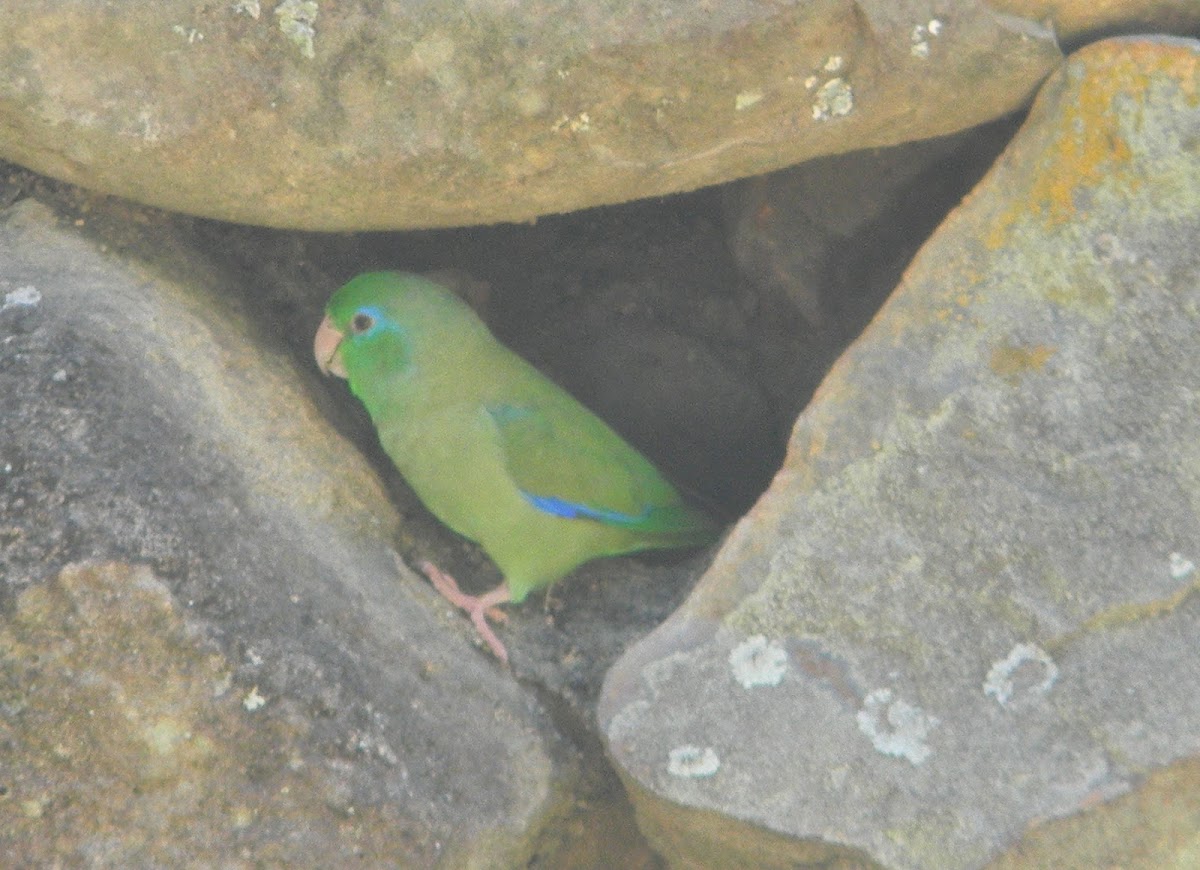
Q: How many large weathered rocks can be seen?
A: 3